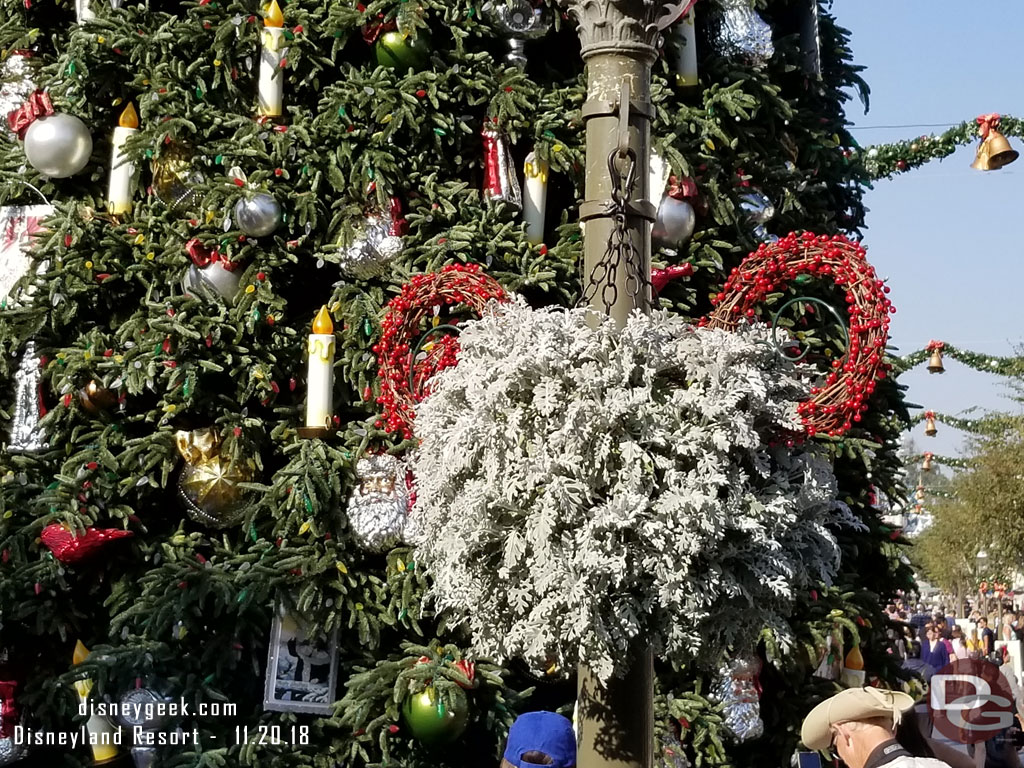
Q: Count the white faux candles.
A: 7